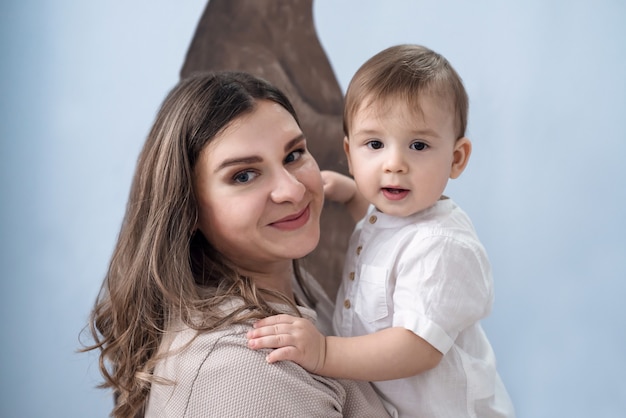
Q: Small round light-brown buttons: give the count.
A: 4